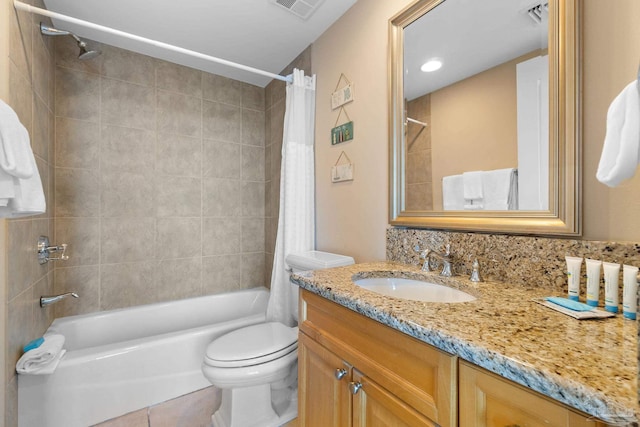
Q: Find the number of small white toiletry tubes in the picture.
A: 4